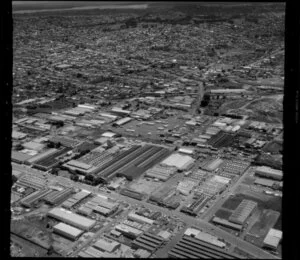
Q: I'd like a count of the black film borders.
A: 2